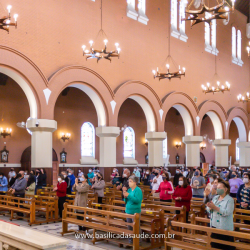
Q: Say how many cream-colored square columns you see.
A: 6